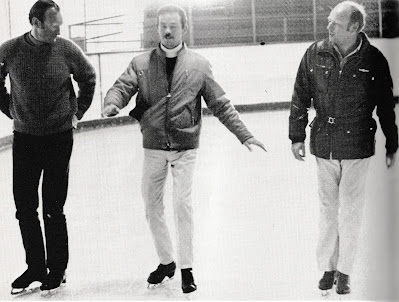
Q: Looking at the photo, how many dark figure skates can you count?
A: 6